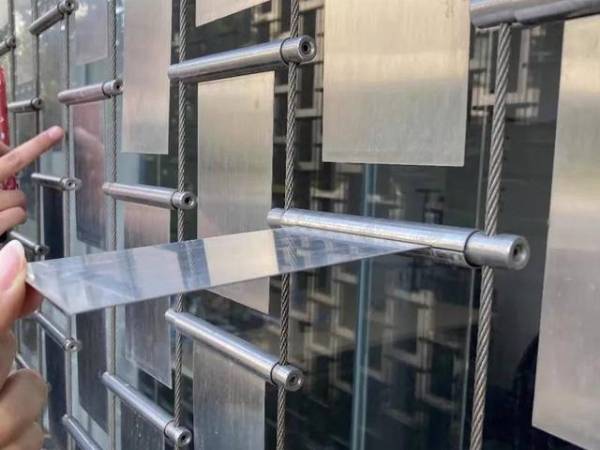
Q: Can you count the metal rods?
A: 15